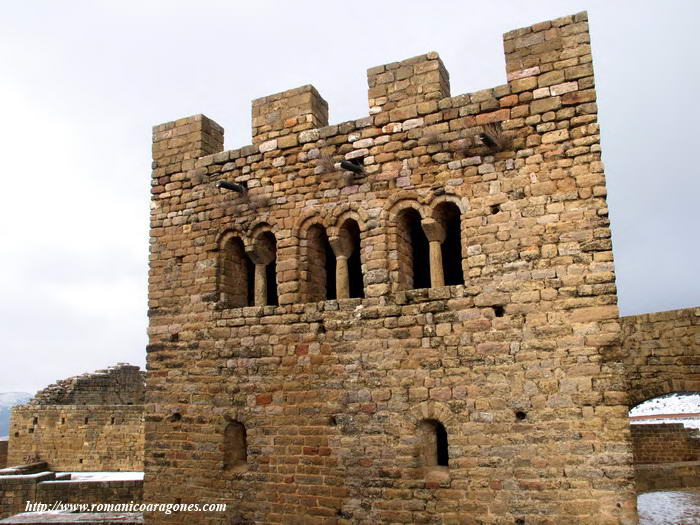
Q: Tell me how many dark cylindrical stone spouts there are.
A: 3